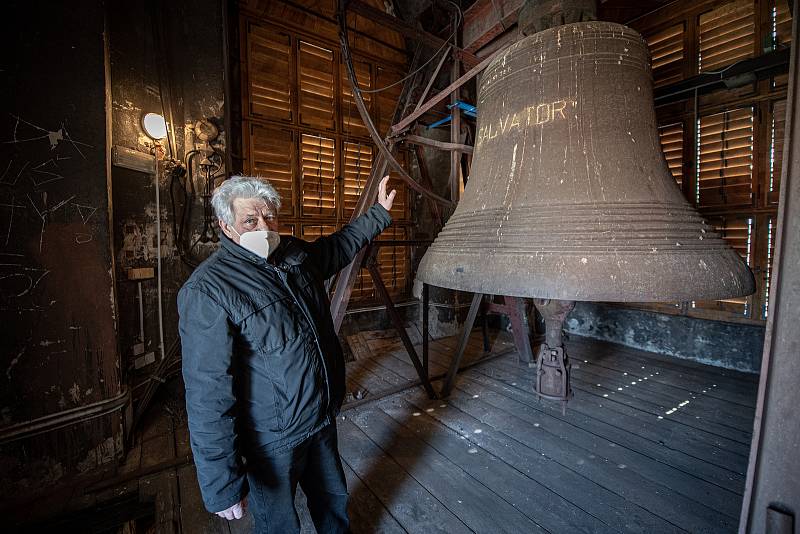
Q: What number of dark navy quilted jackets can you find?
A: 1